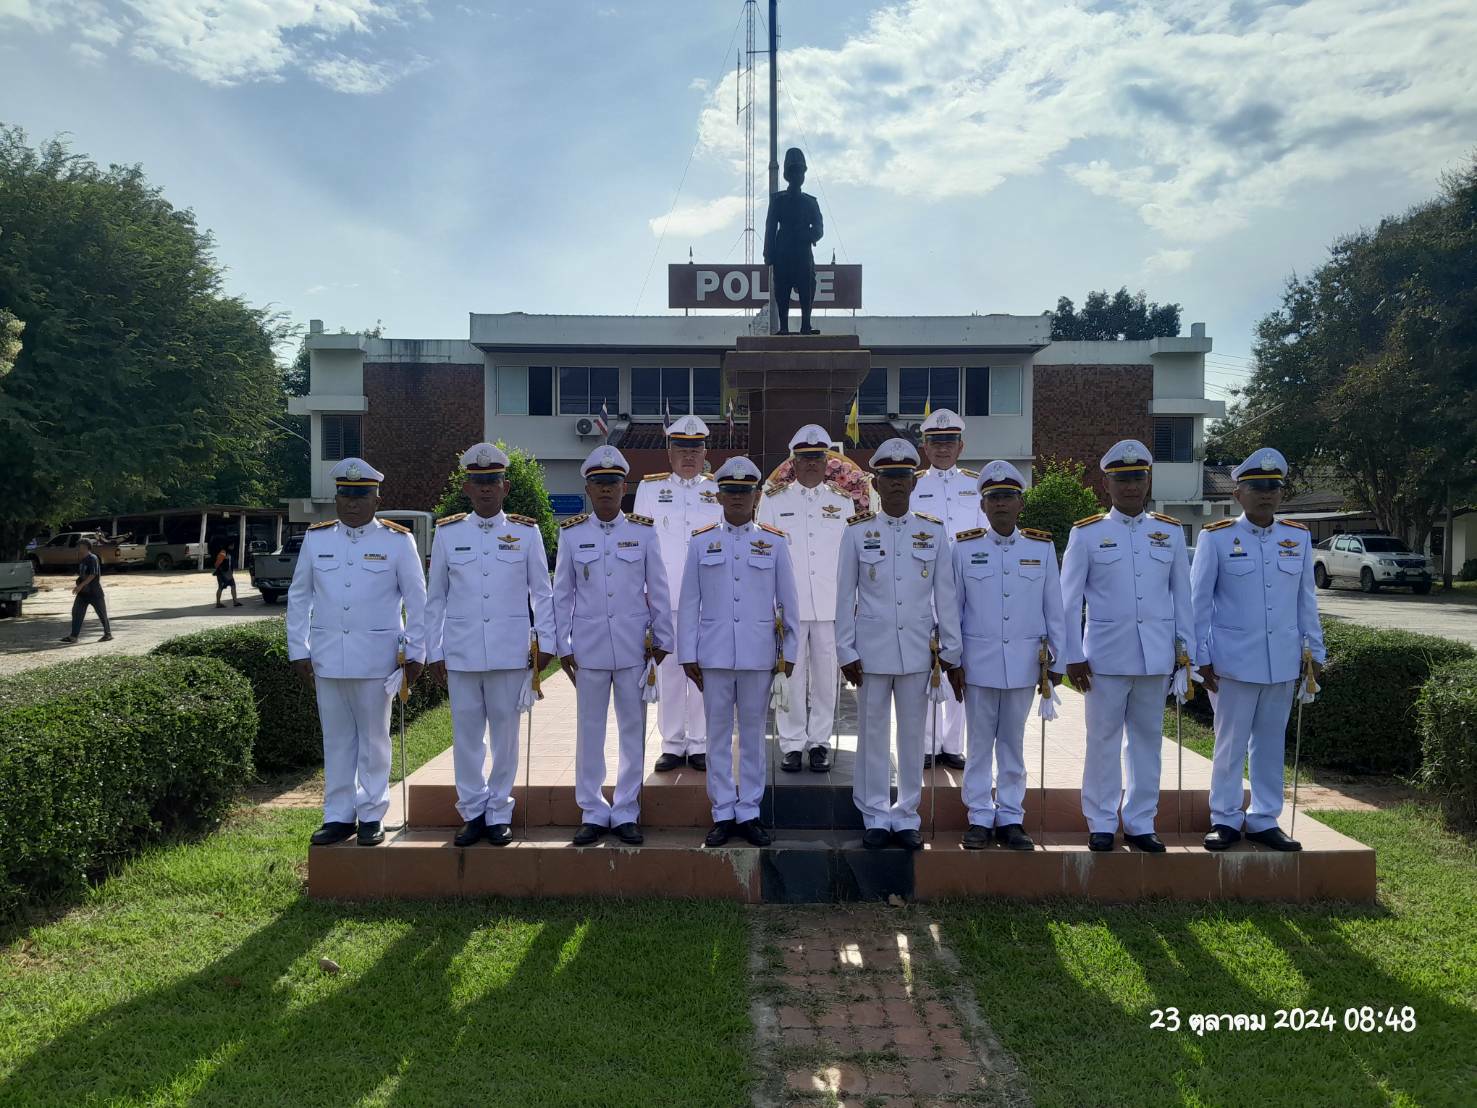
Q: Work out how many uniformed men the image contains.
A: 11